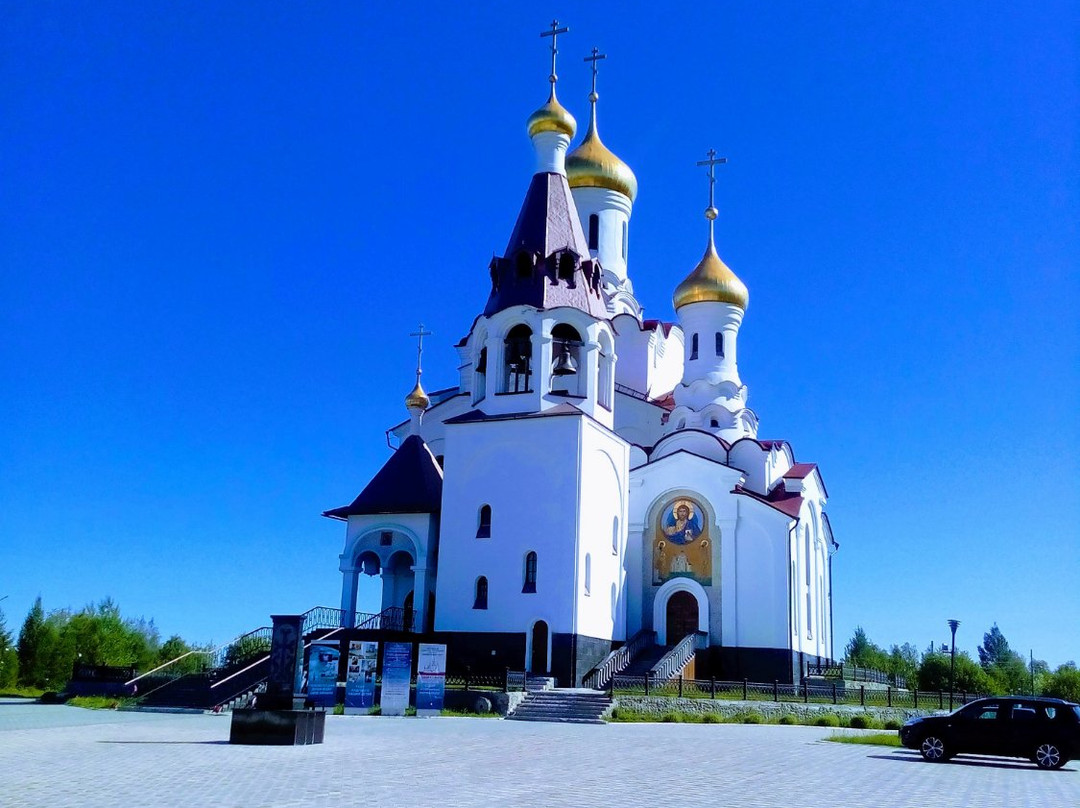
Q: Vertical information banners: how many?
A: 4